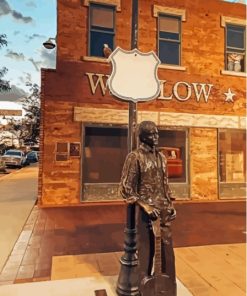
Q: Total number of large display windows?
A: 2